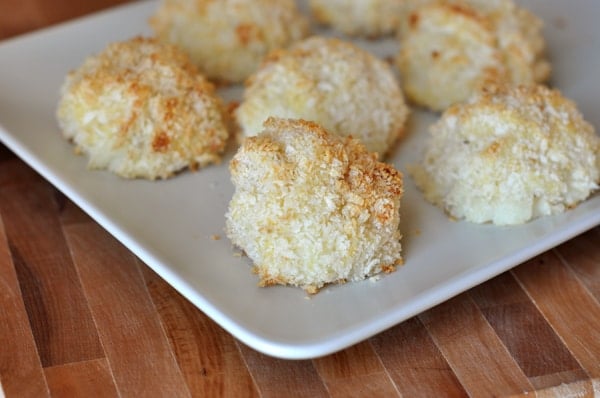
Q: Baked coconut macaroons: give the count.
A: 7